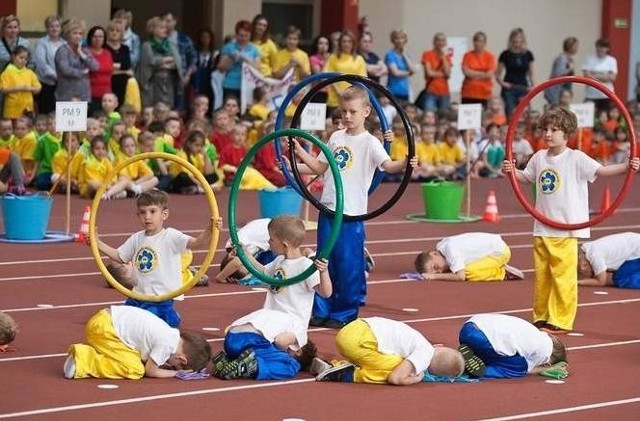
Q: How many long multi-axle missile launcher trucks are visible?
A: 0